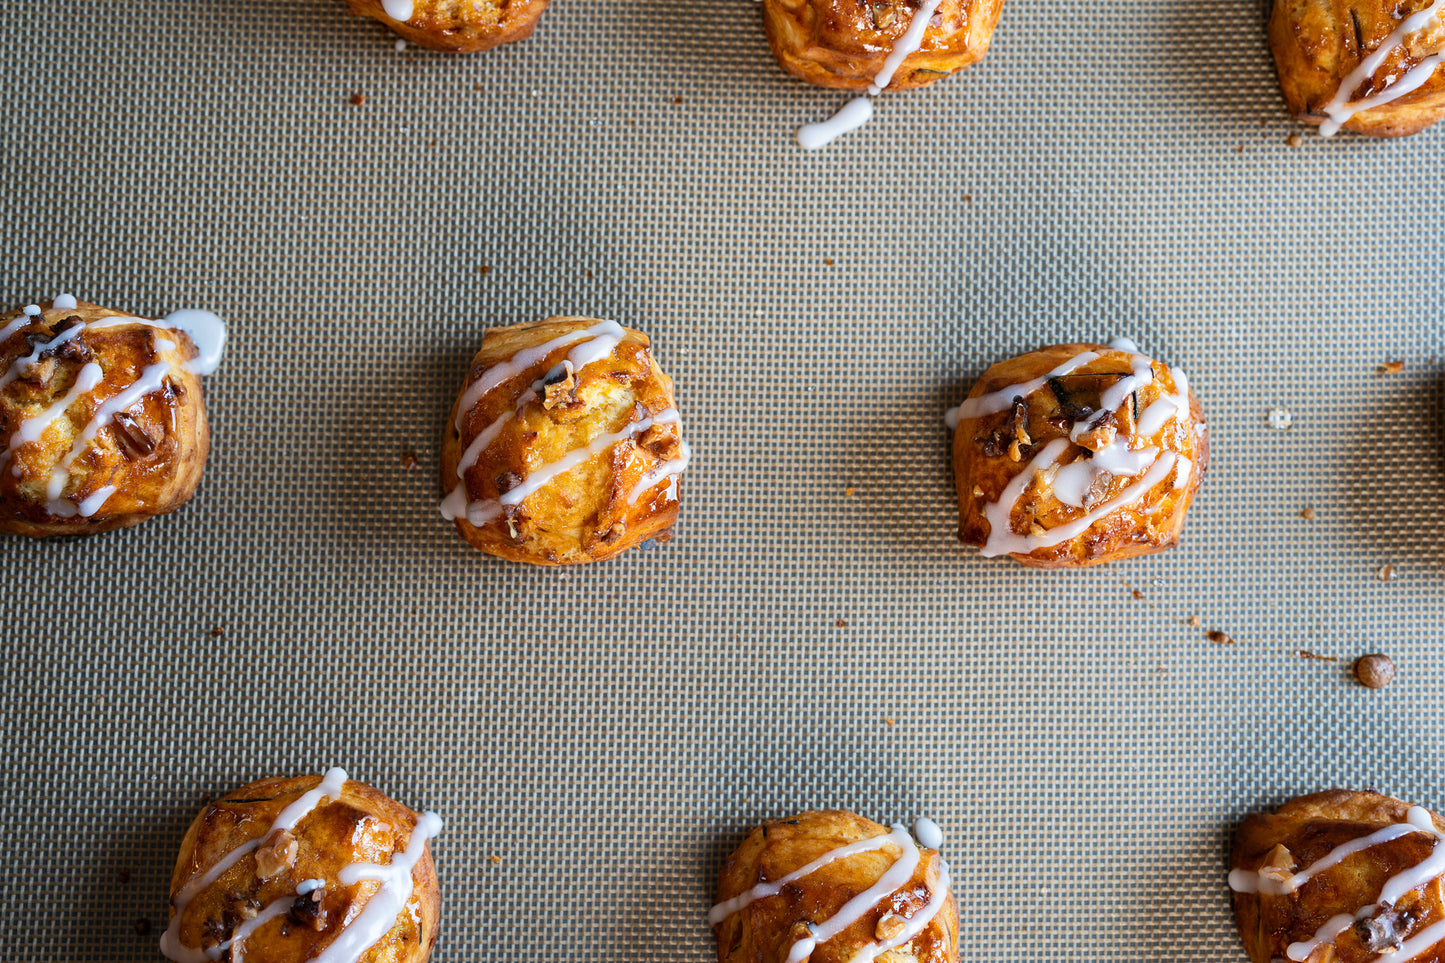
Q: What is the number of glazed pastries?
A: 9